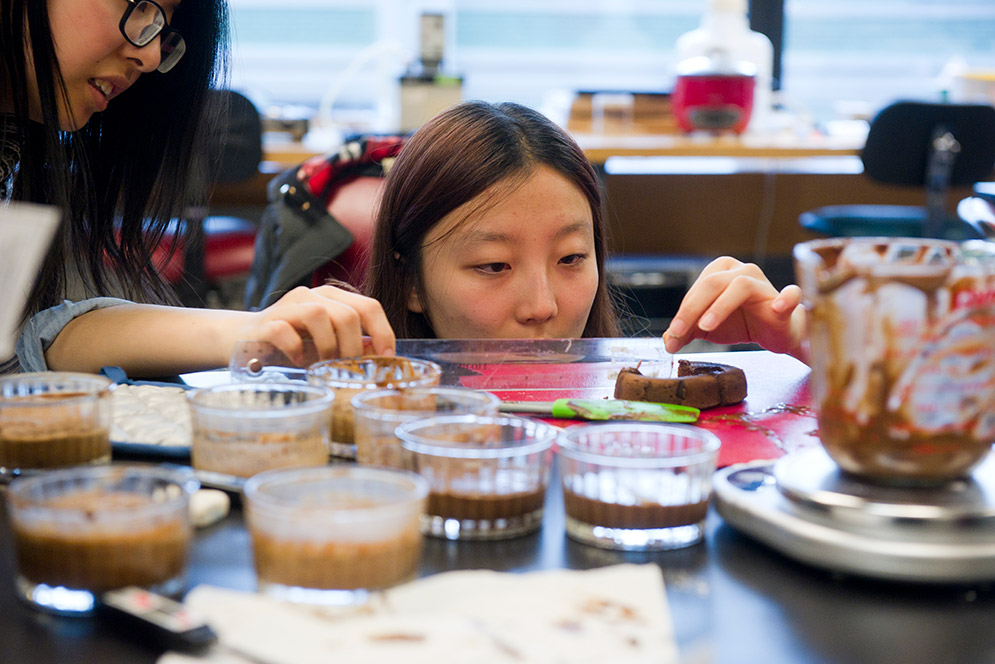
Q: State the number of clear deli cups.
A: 8